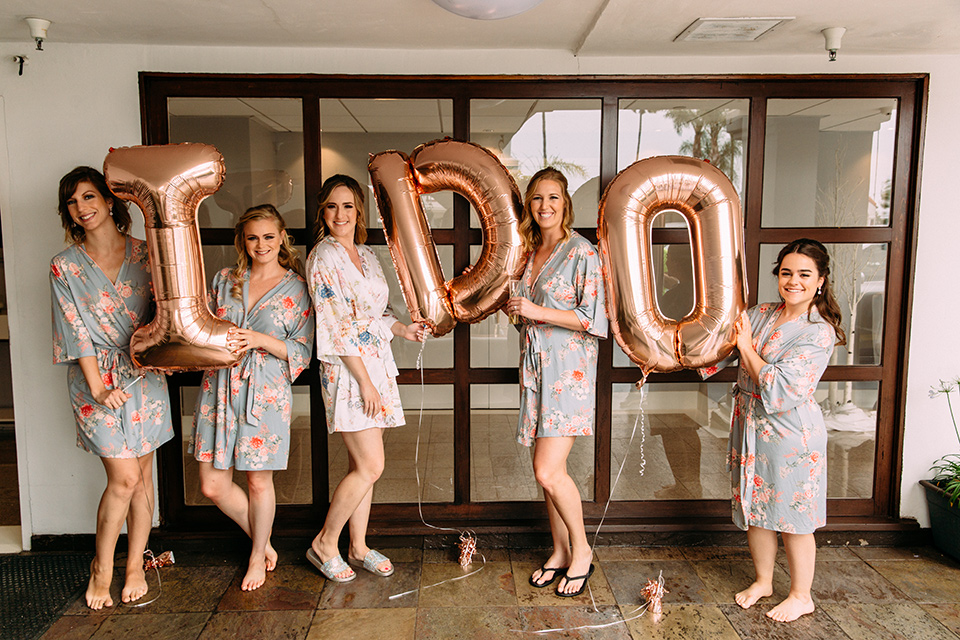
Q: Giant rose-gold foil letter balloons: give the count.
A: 3